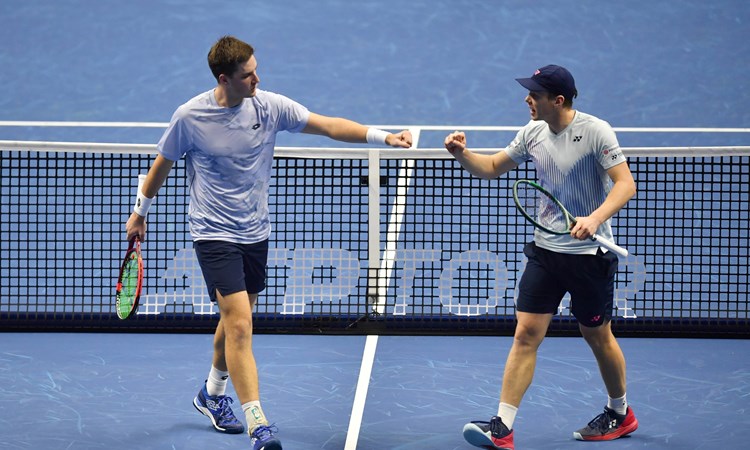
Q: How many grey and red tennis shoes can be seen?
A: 2